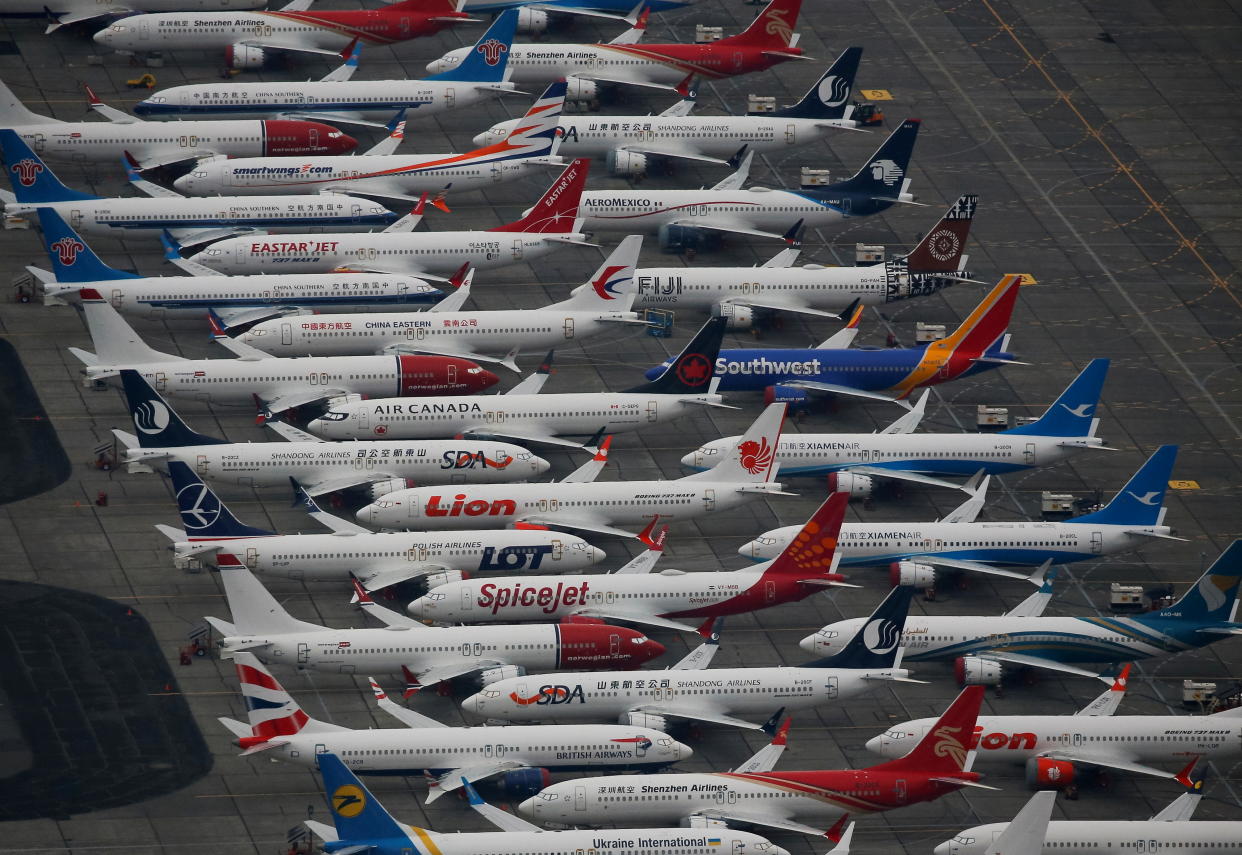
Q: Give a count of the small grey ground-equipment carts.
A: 9